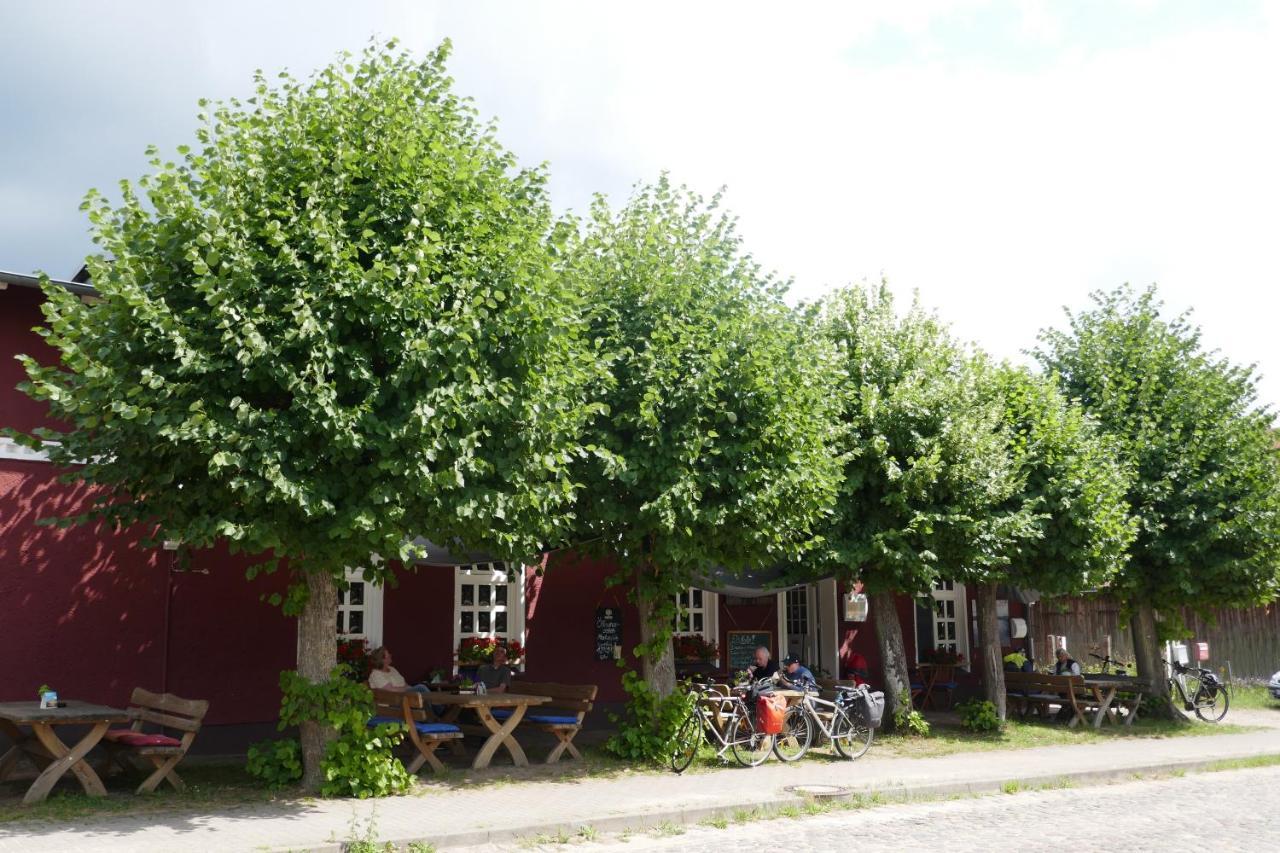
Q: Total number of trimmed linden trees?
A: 5